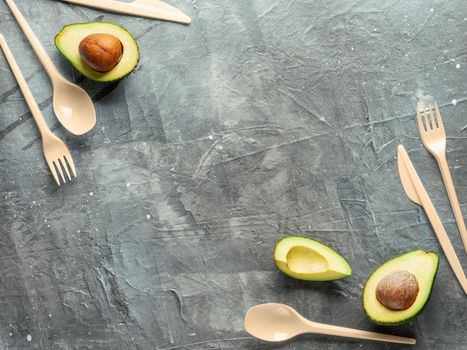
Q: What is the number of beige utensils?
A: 6